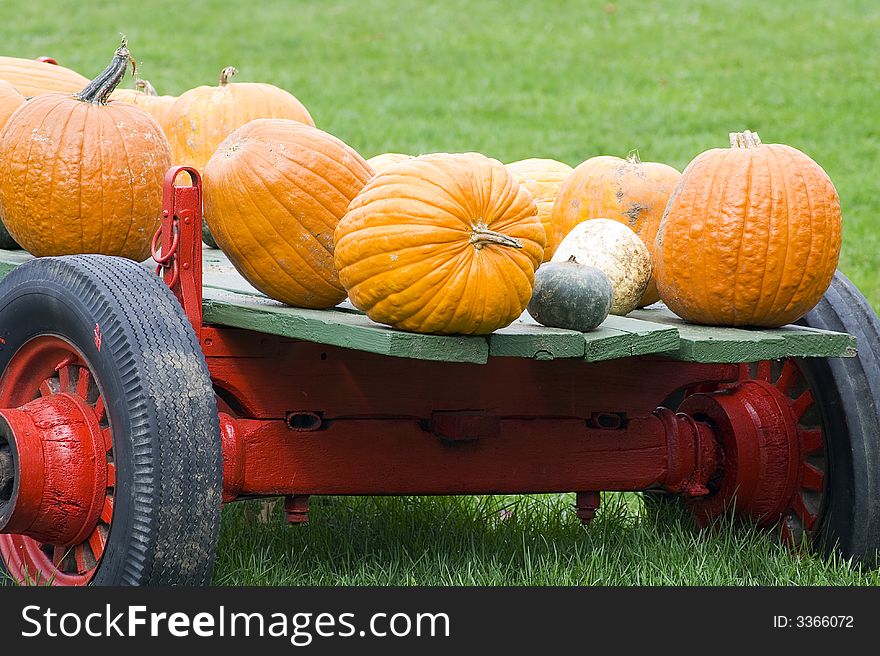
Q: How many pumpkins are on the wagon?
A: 13